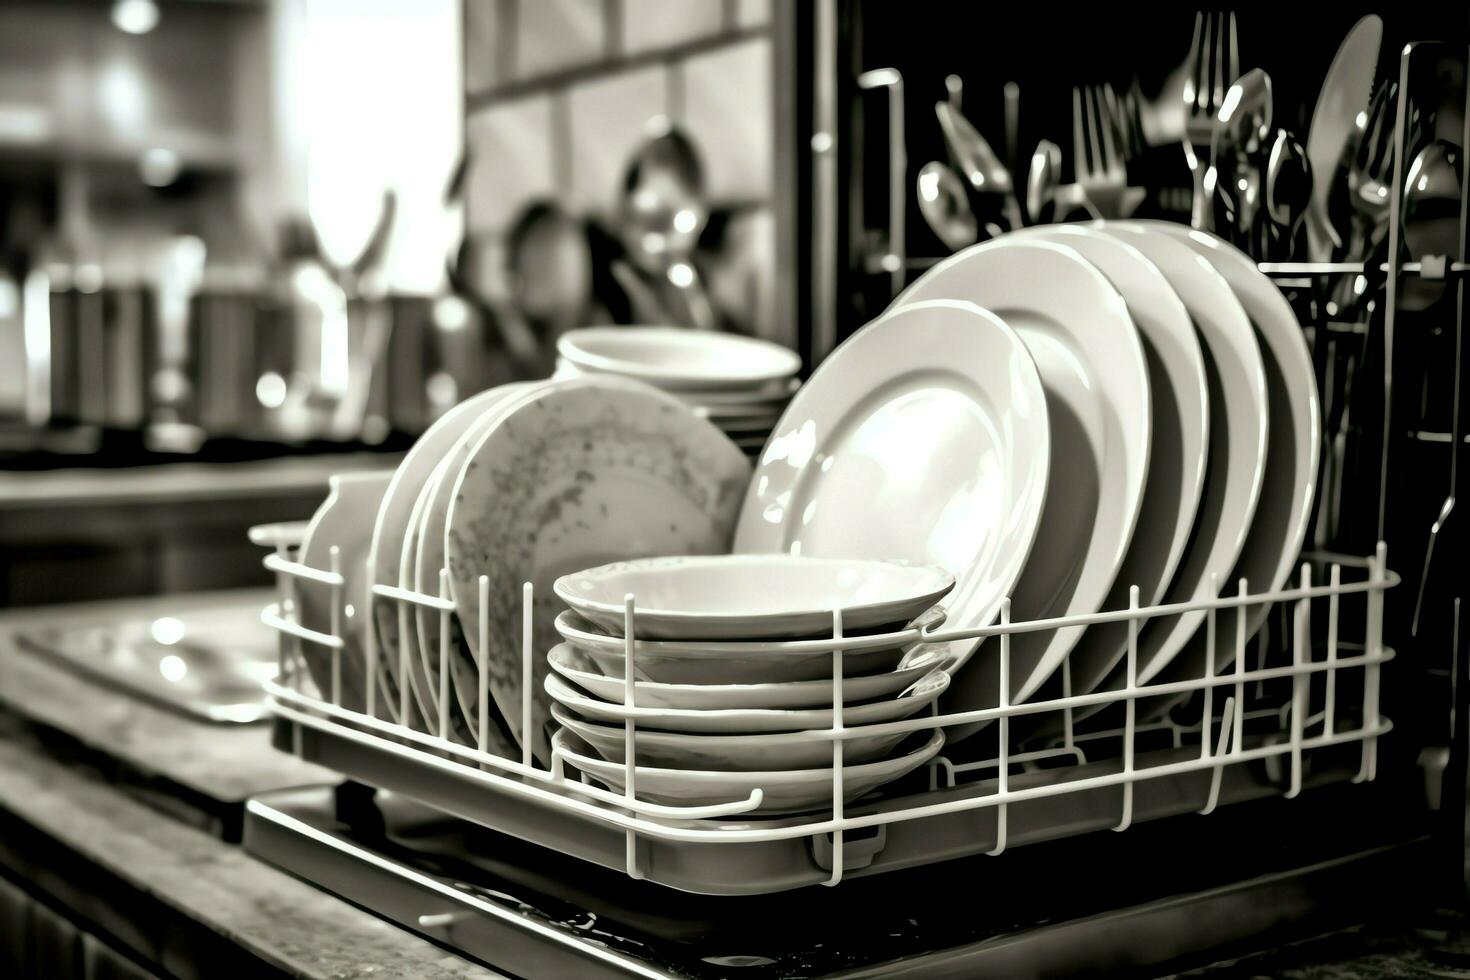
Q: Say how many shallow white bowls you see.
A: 6